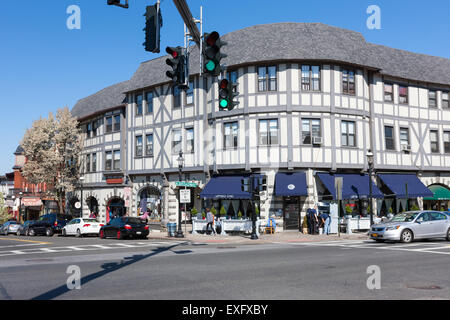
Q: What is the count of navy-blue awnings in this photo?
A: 4